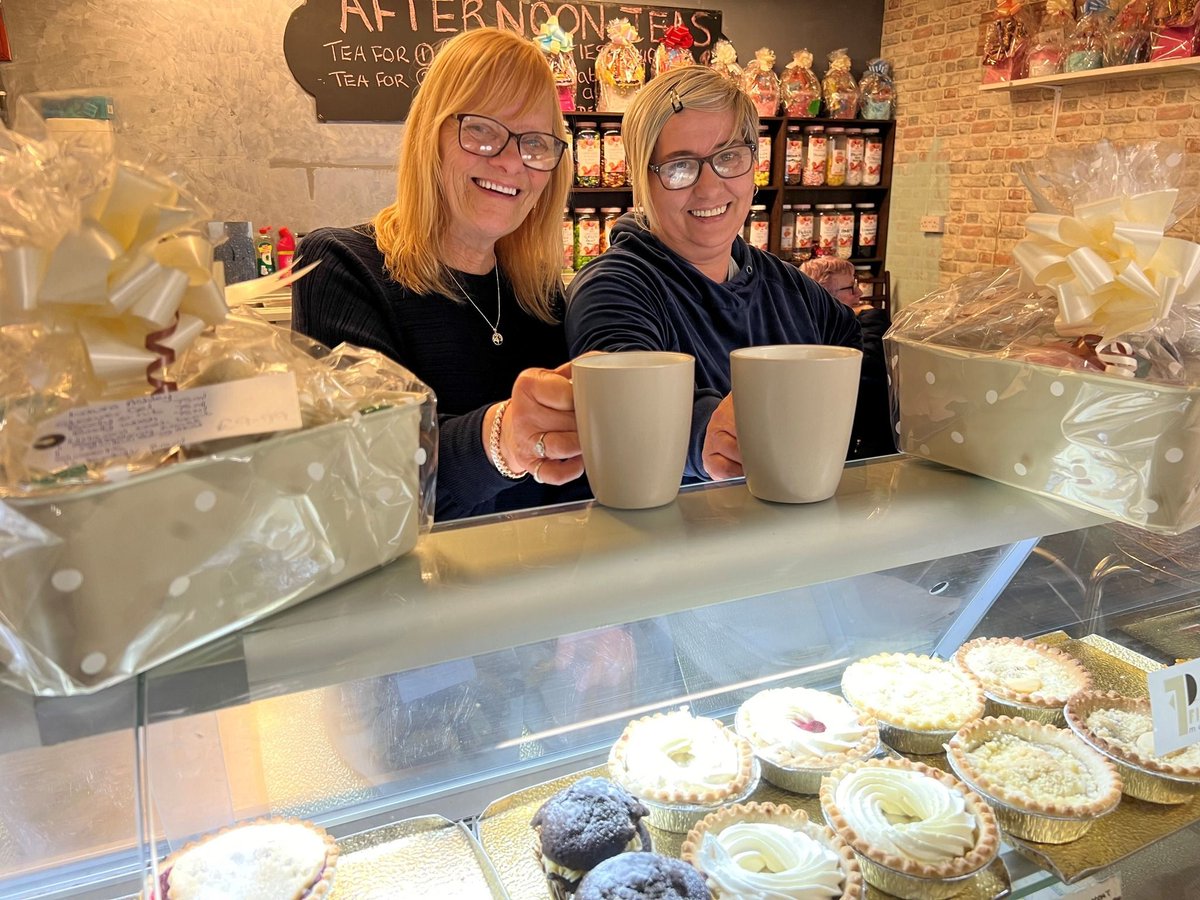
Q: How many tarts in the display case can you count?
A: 9